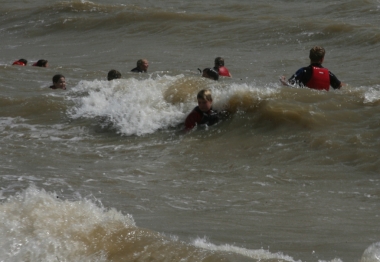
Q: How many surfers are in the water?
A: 9